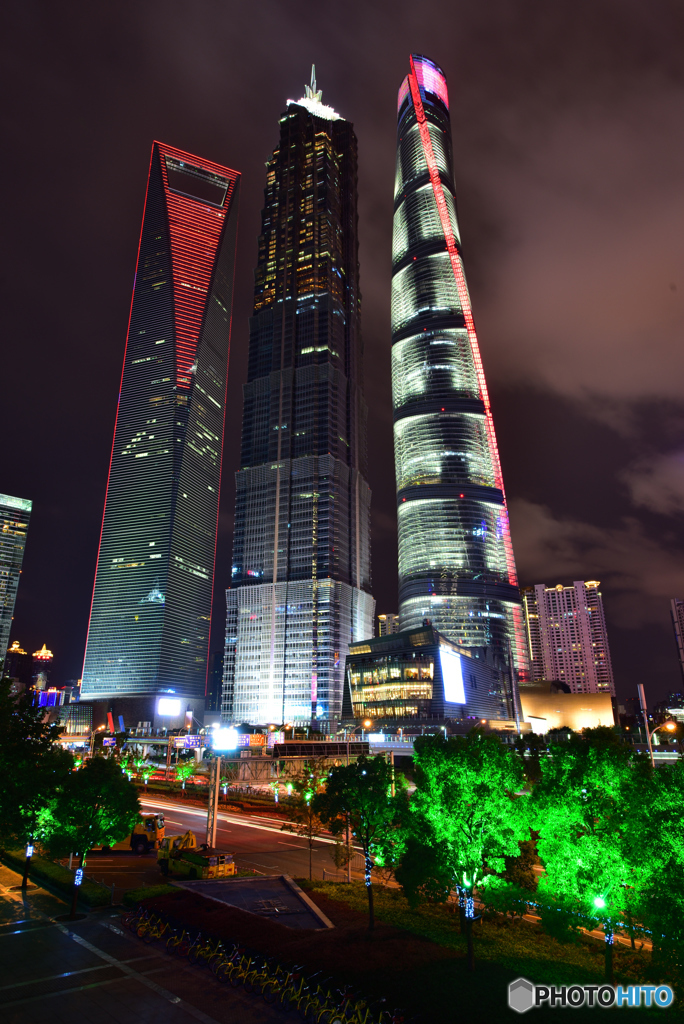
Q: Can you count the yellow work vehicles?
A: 2